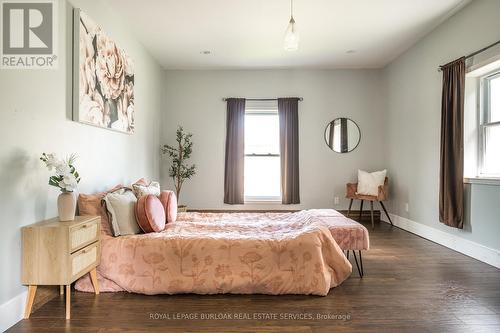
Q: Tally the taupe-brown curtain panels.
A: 3